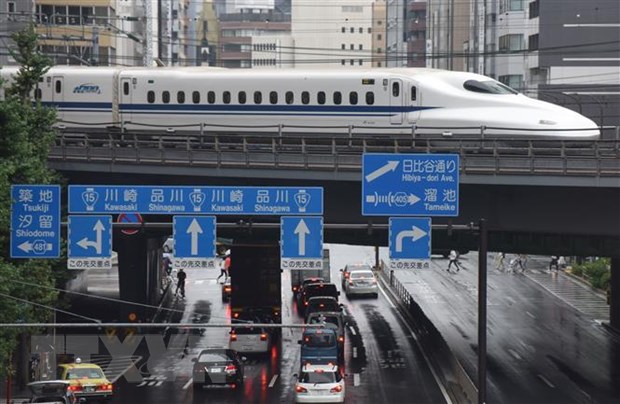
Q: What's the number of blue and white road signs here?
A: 7